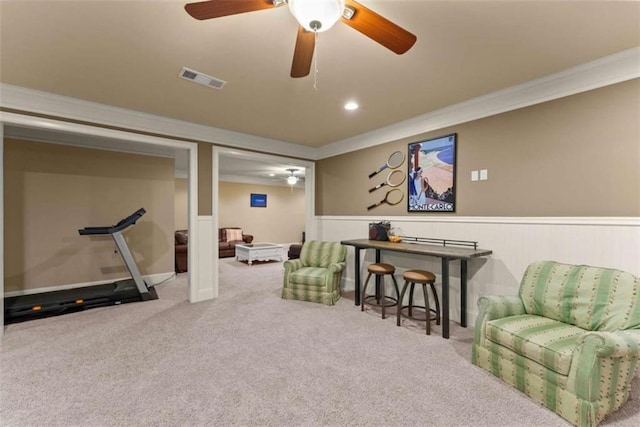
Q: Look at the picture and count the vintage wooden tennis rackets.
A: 3